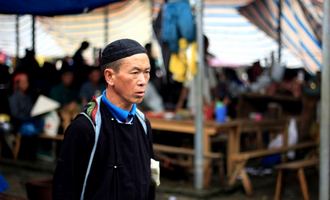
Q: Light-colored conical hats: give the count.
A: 1